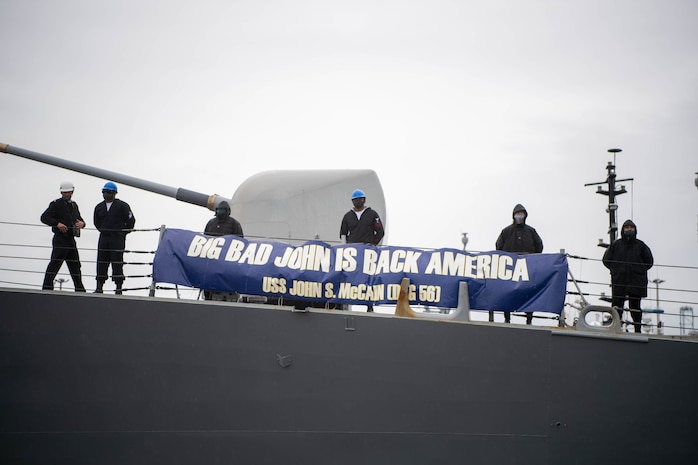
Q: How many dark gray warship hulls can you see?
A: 1